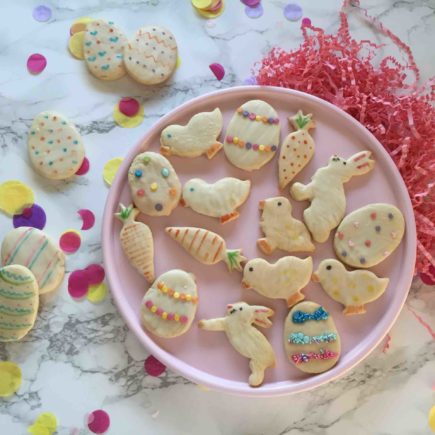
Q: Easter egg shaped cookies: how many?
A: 10